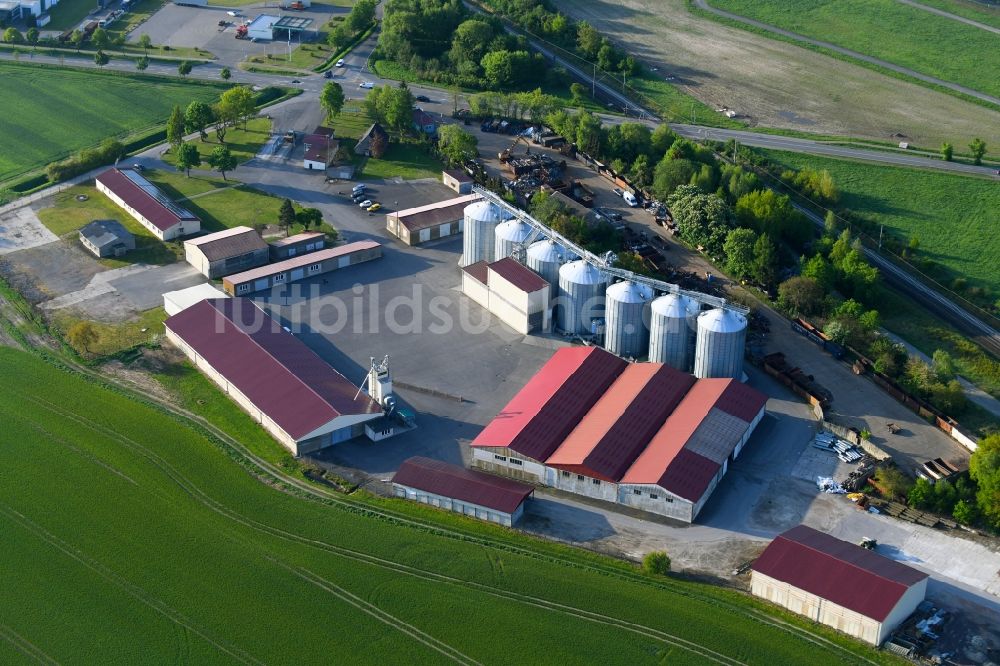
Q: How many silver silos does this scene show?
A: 7